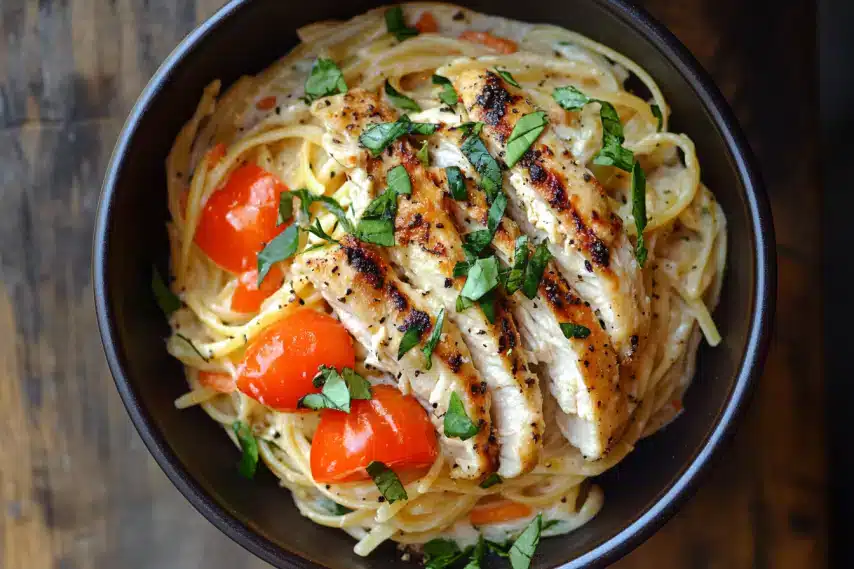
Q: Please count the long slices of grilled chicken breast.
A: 4